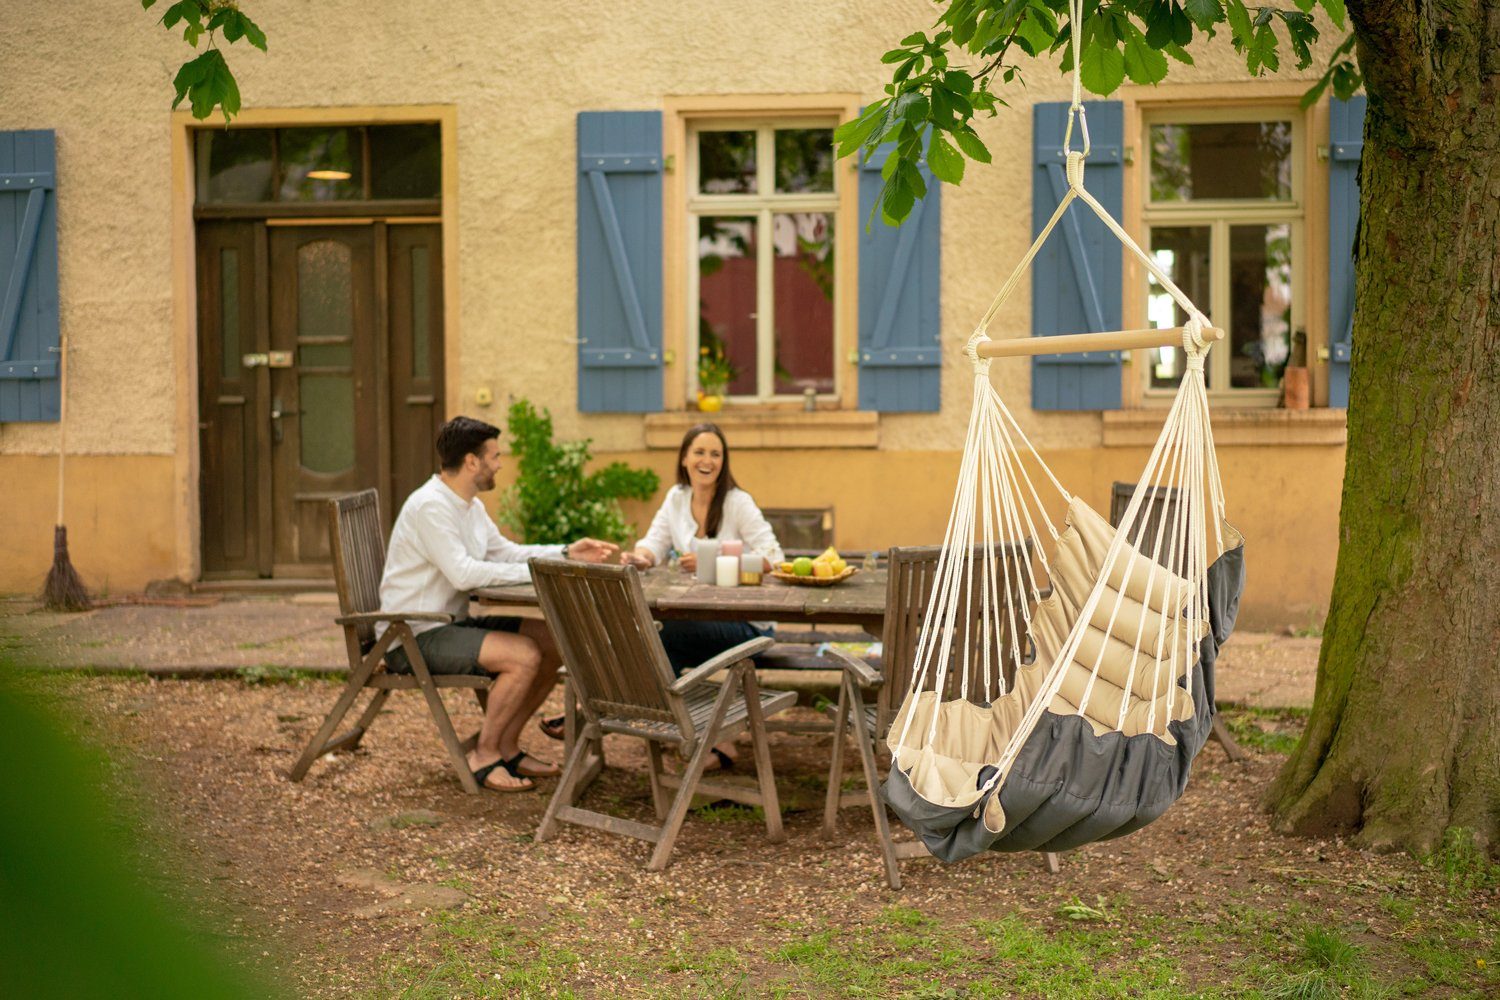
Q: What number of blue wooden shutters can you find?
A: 5